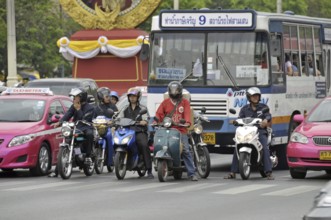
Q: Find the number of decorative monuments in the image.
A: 1